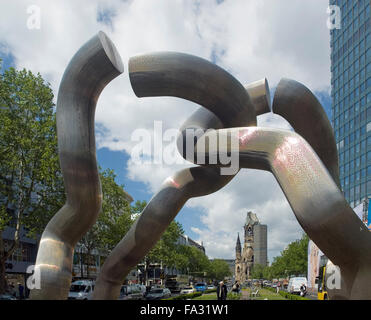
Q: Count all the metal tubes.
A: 4